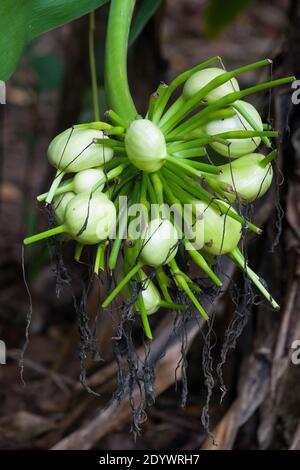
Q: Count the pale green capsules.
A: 11